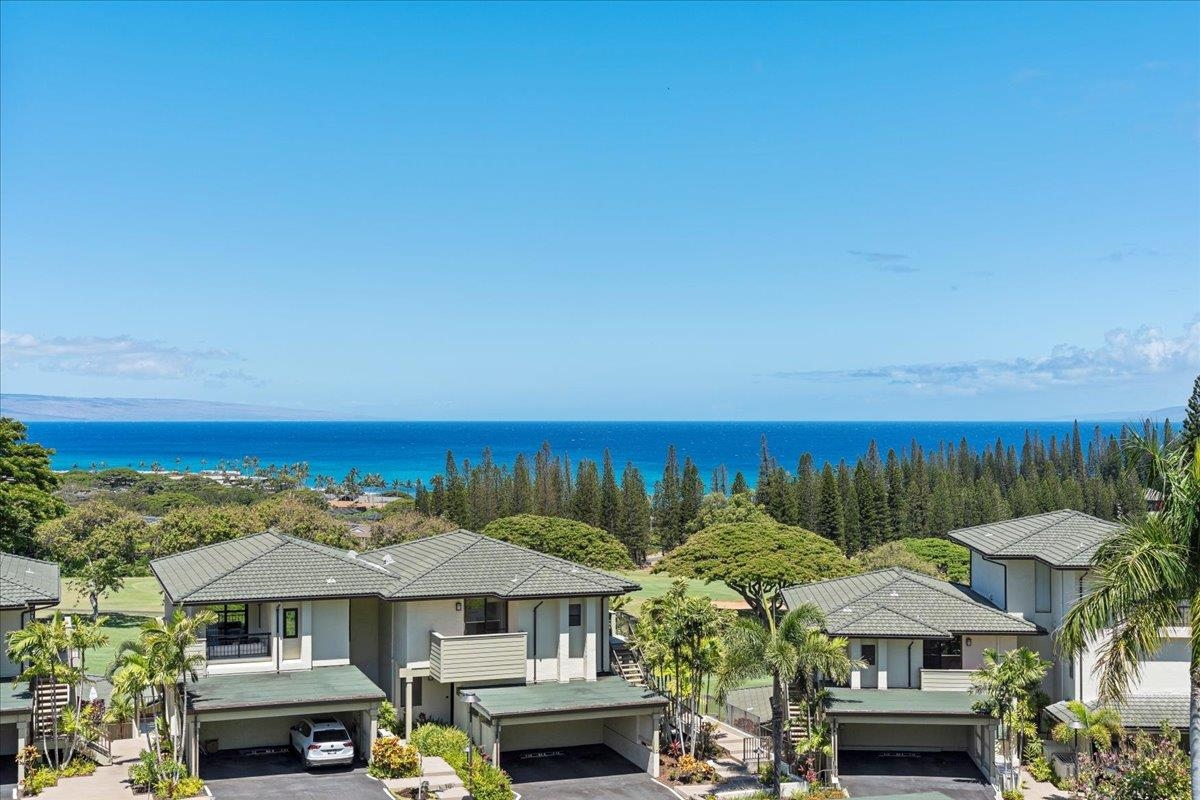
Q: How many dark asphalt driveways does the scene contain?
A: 3